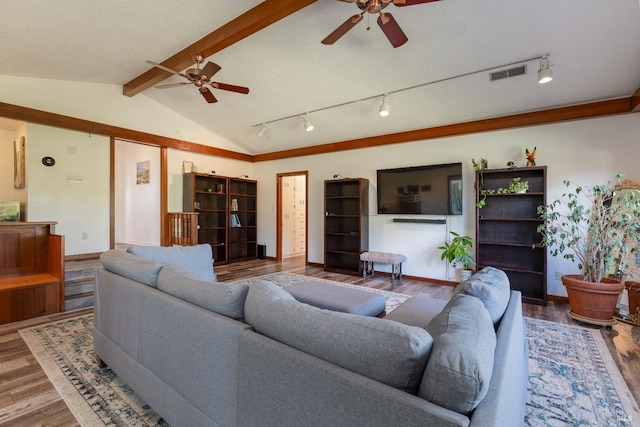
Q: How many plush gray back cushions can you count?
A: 6